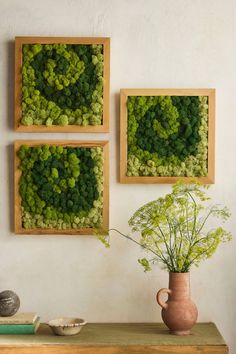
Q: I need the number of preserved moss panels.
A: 3